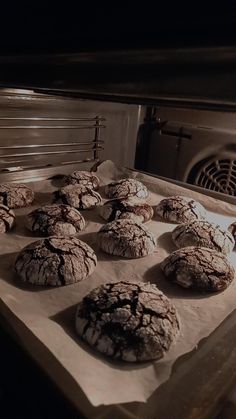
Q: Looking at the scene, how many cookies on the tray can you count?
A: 14